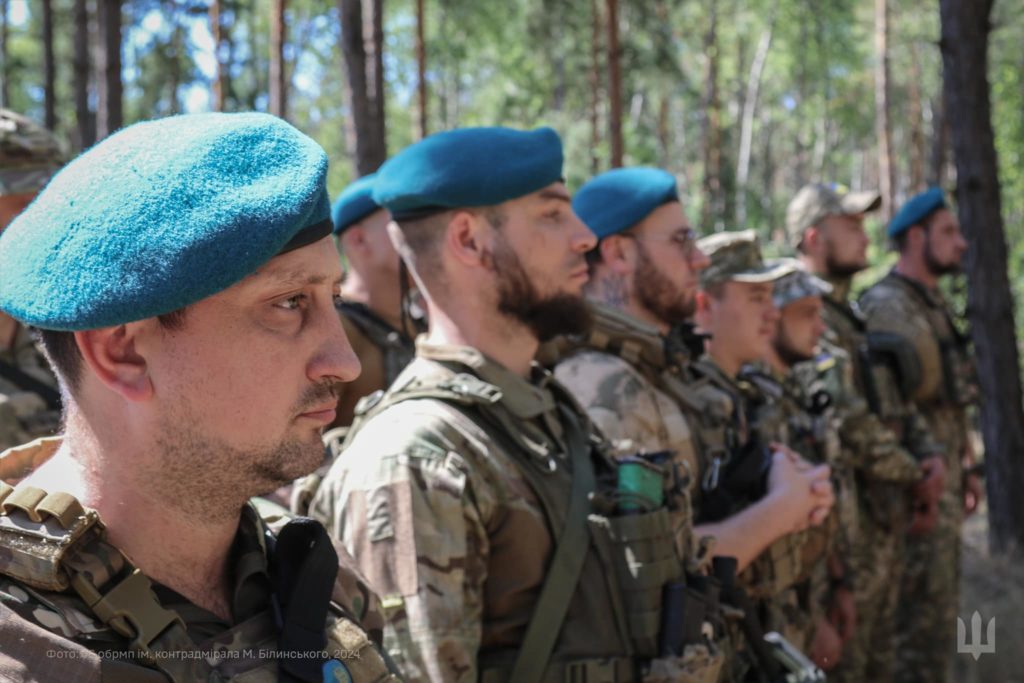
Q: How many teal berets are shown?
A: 5